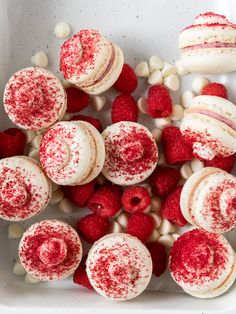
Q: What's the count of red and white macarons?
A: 11